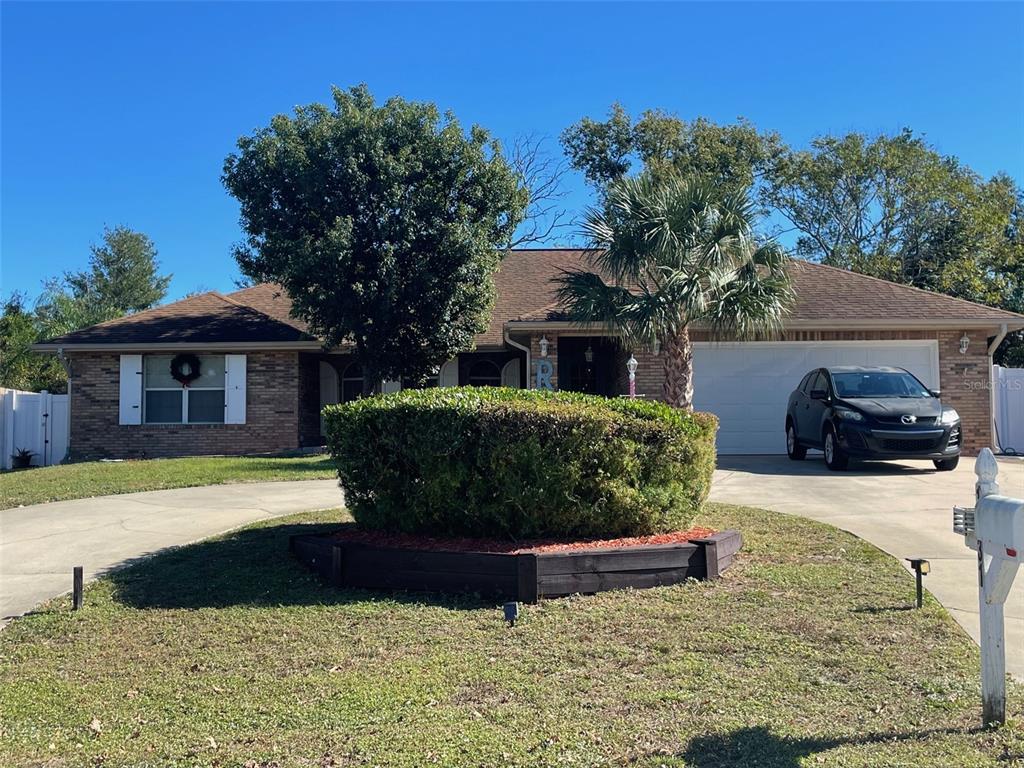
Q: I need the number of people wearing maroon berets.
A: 0